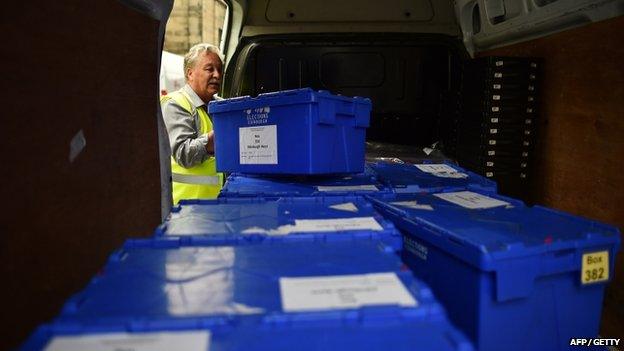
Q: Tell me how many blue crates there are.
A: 7